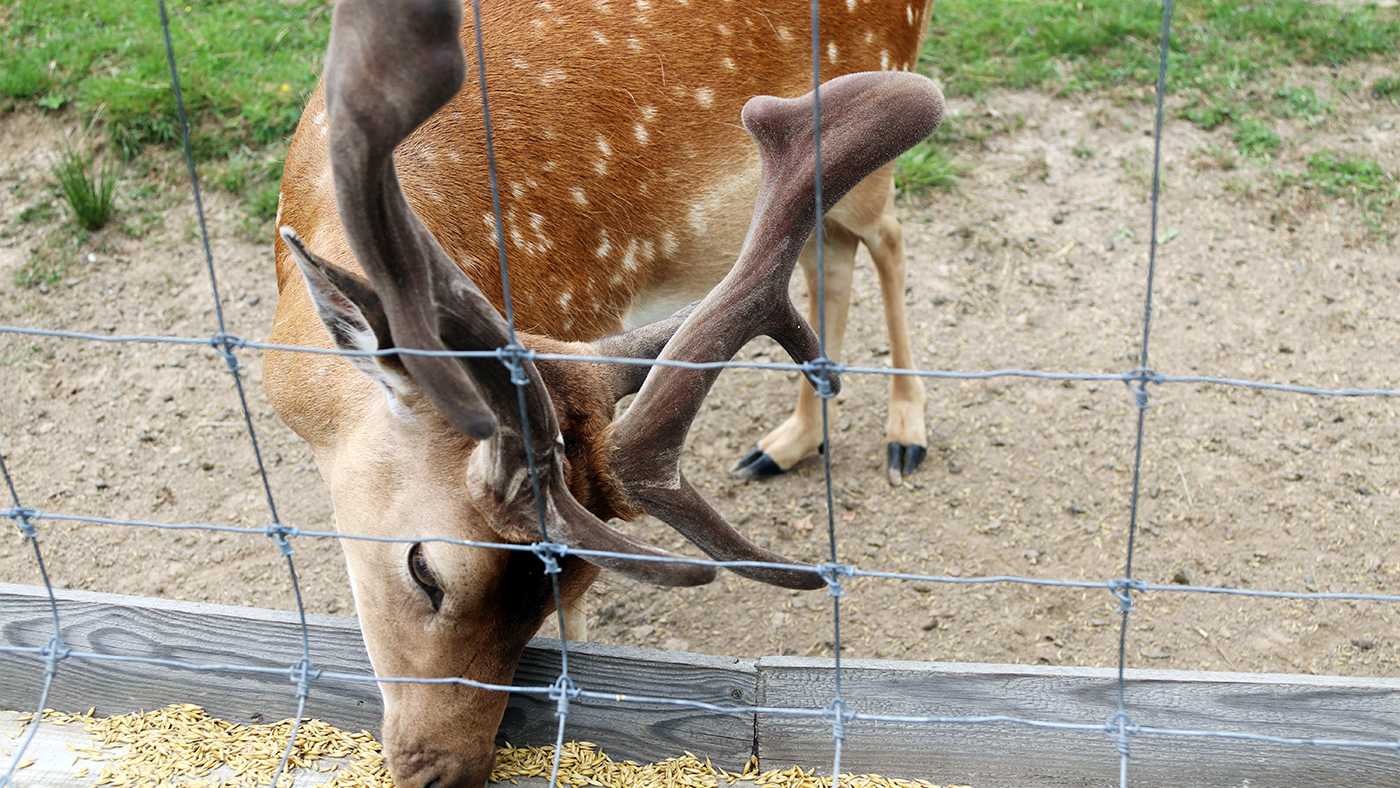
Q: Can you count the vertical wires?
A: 5